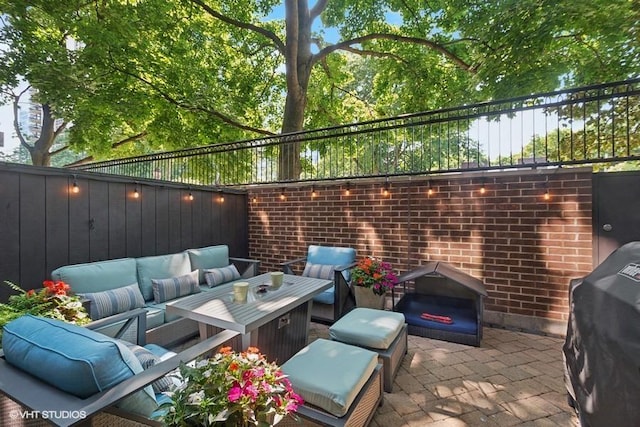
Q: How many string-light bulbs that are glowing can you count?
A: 12